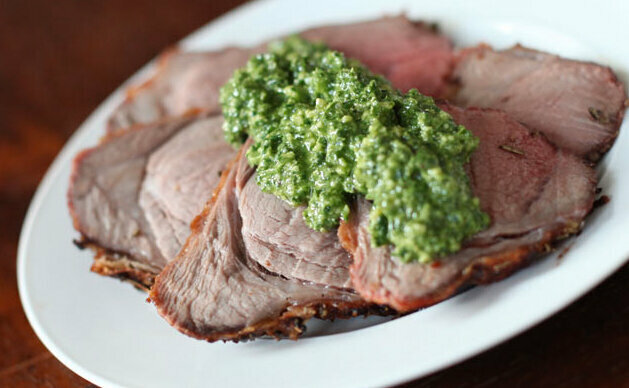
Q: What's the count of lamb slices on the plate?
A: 6